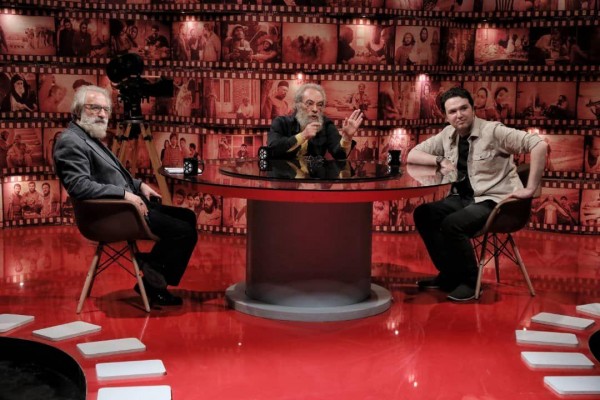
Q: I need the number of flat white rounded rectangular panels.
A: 10